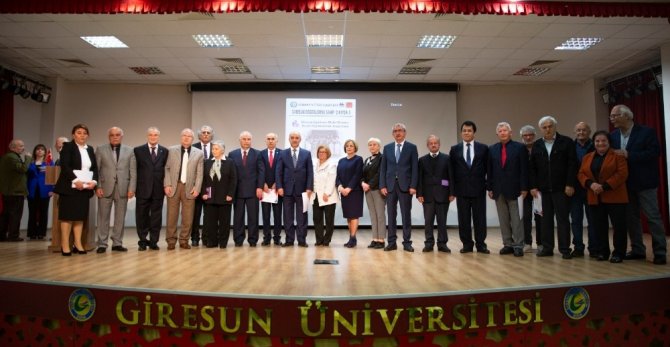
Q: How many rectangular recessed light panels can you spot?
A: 10